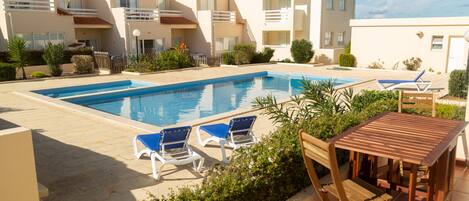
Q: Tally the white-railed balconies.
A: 4